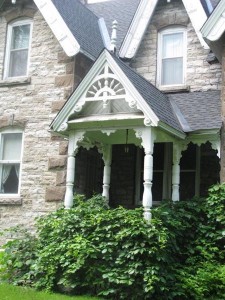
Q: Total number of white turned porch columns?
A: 4